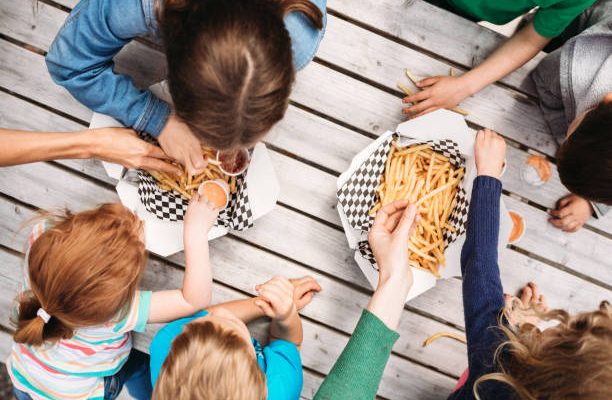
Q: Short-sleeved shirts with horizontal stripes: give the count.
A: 1